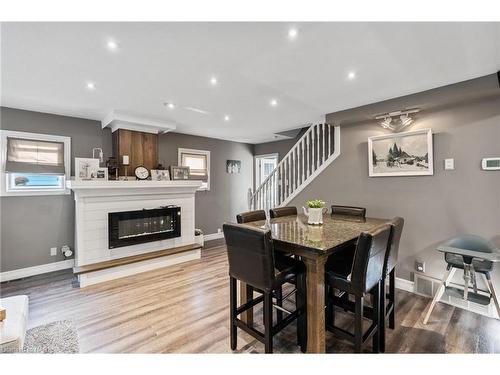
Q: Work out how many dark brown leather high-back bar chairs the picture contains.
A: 6